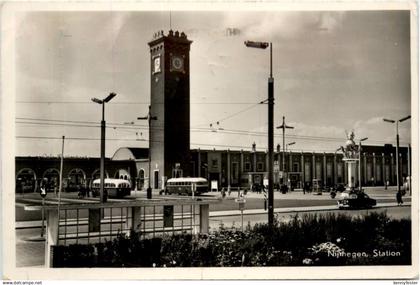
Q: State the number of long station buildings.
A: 1